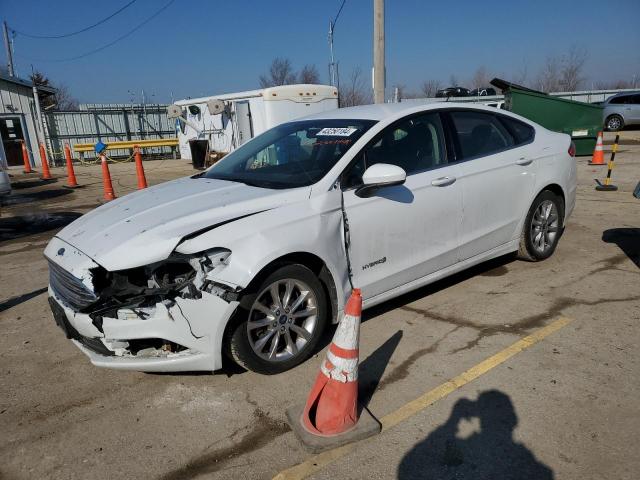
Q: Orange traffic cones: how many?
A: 7